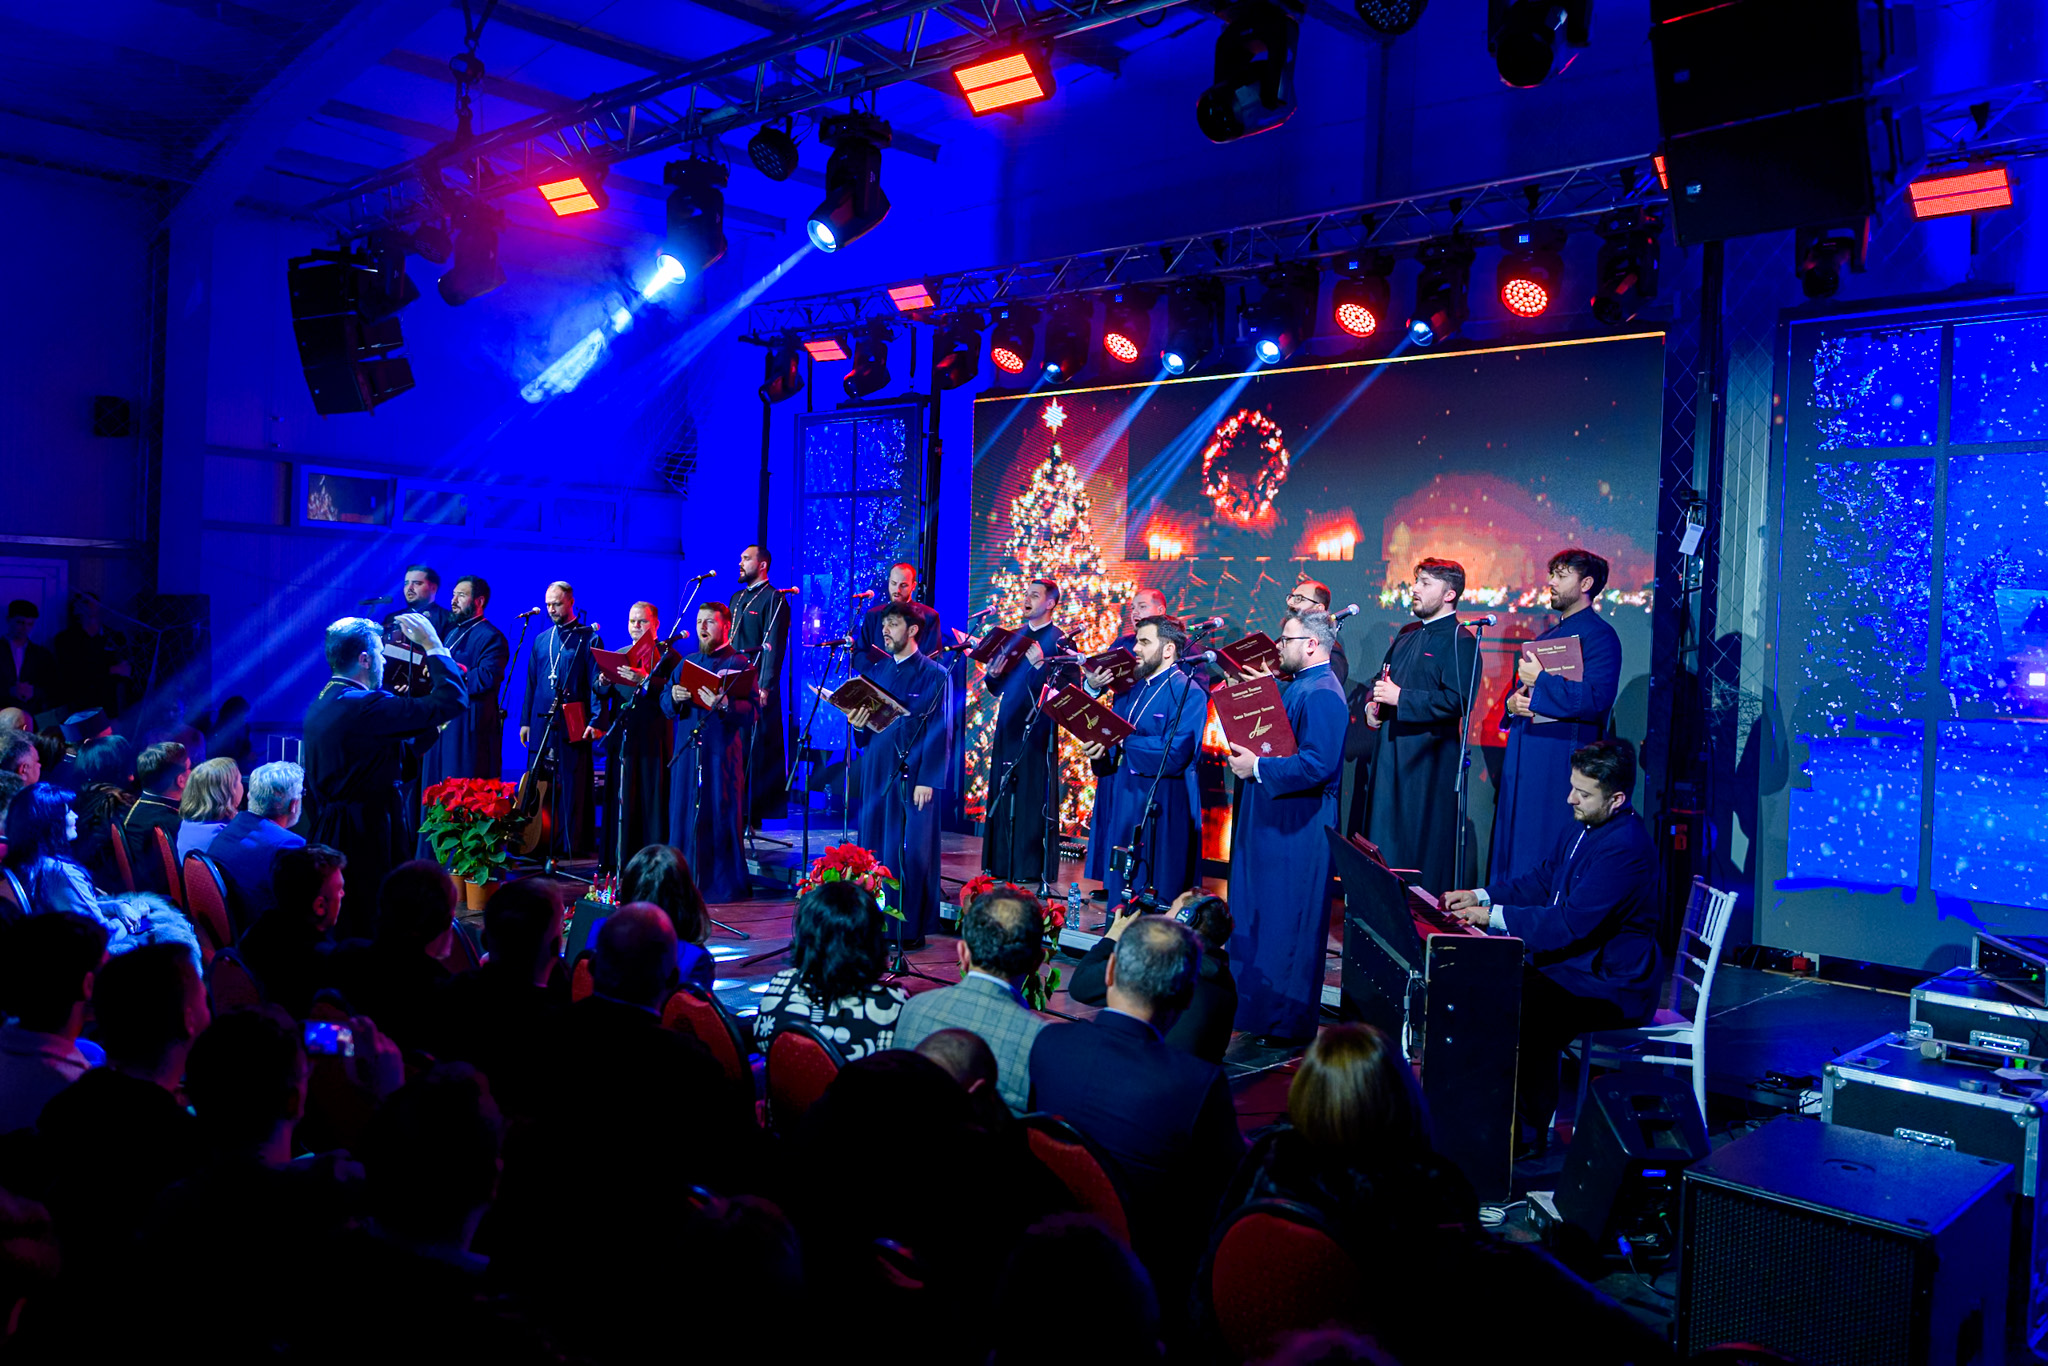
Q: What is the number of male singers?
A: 15